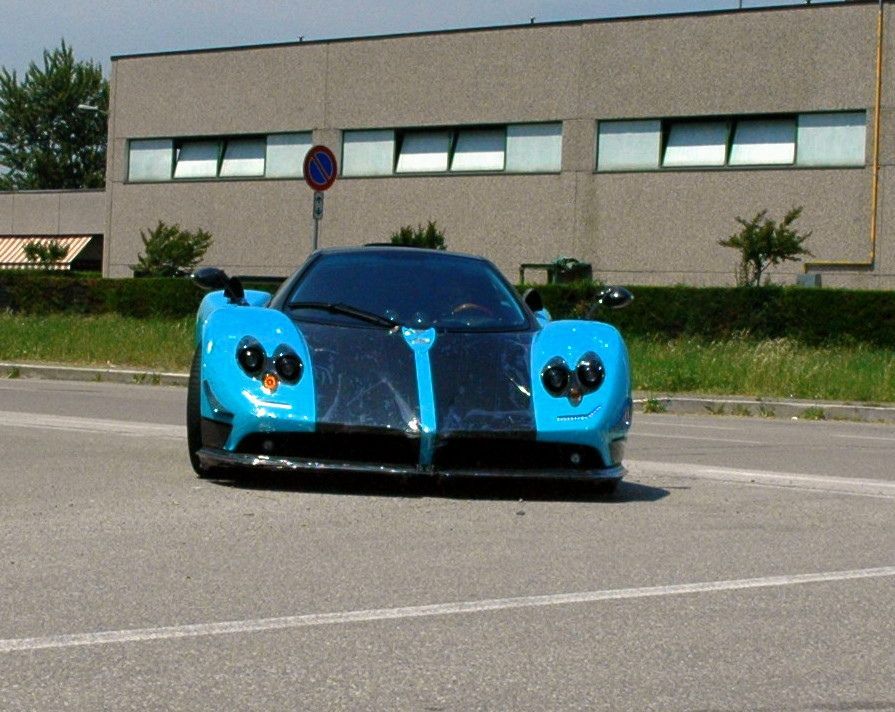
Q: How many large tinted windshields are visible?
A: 1